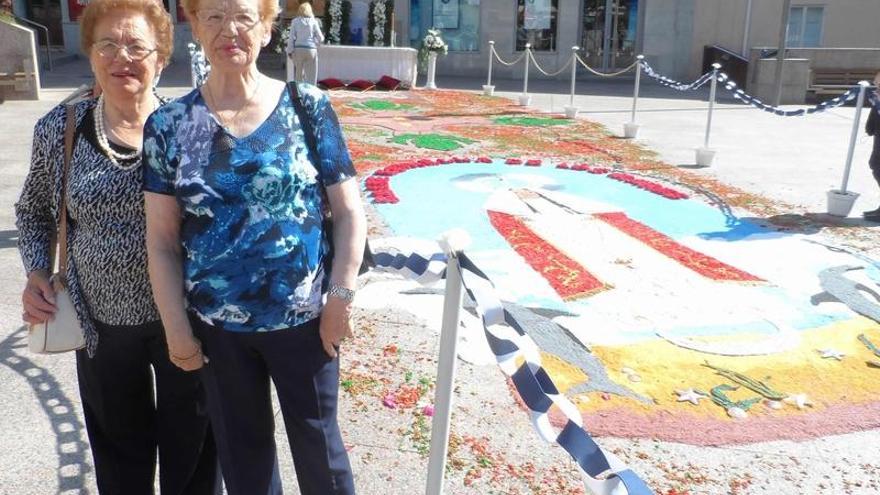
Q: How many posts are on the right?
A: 6